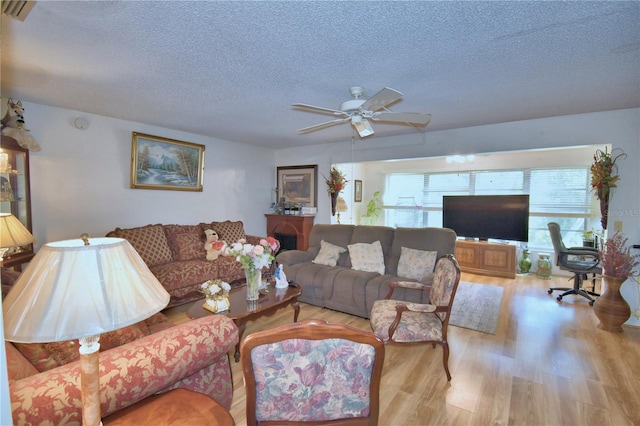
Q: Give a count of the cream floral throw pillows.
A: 3